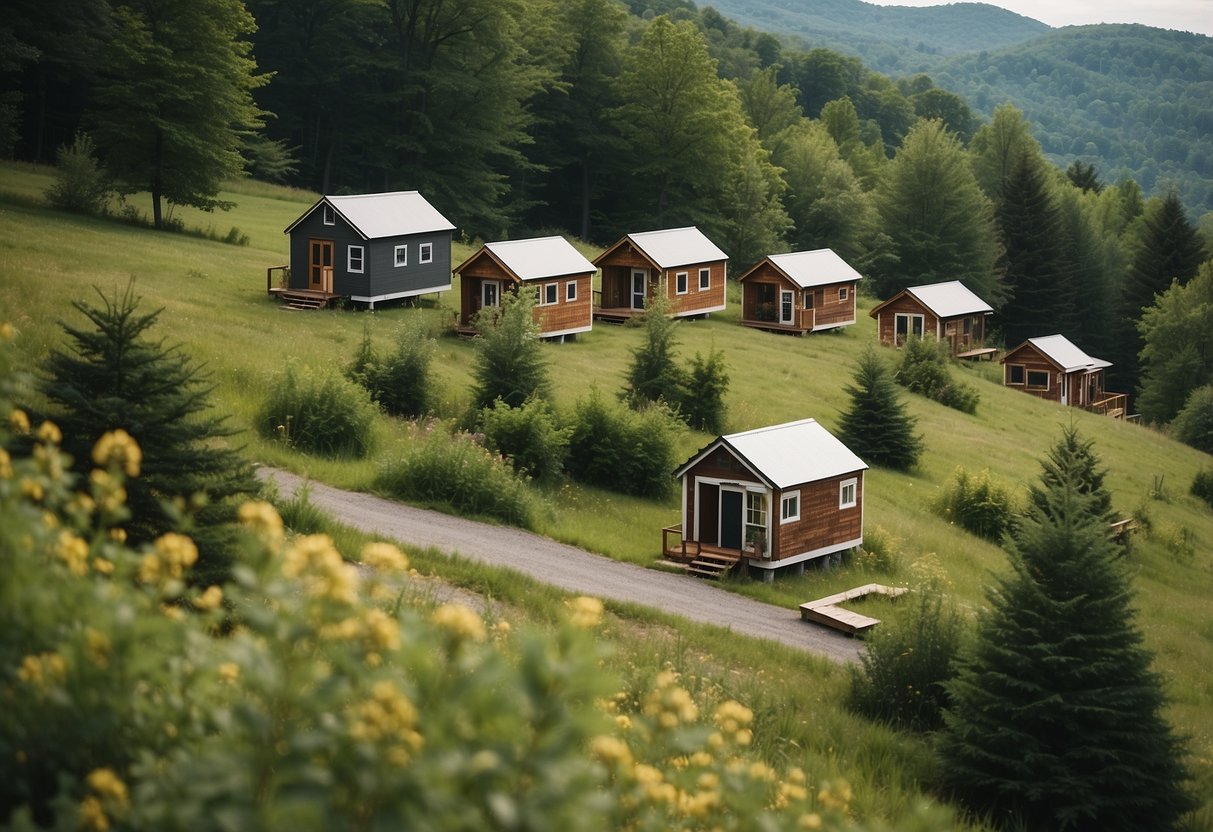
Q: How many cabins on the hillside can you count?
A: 7